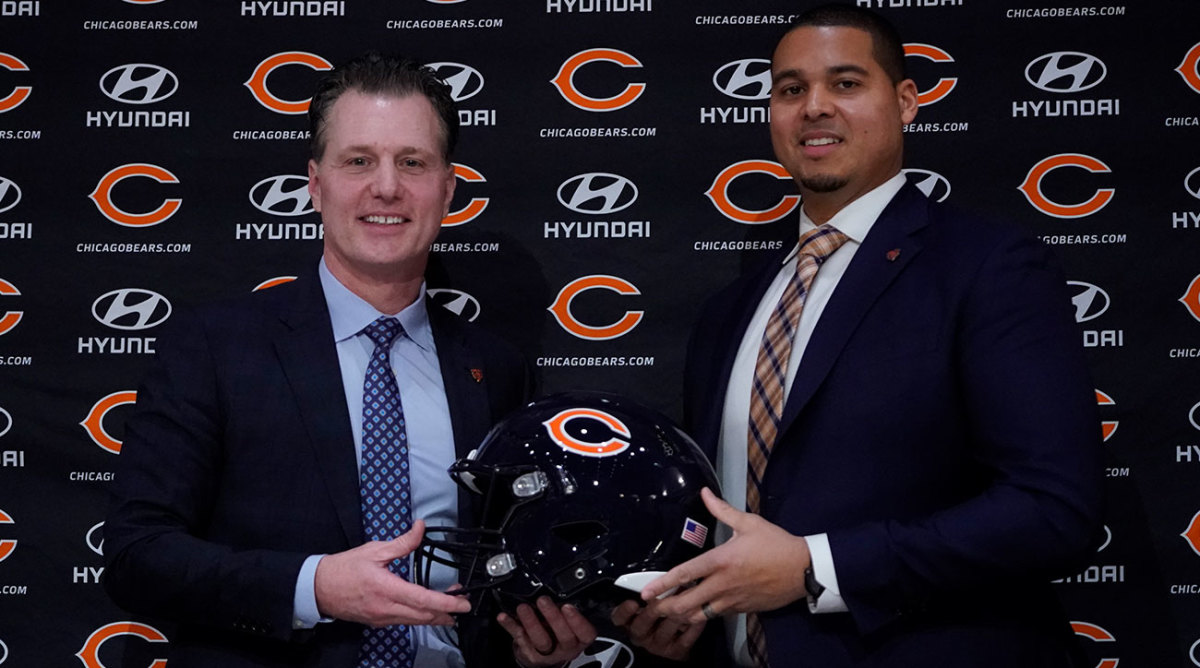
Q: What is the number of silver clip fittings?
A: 2